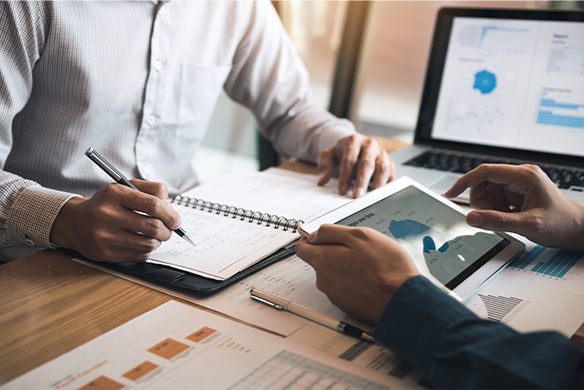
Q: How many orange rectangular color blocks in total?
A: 4